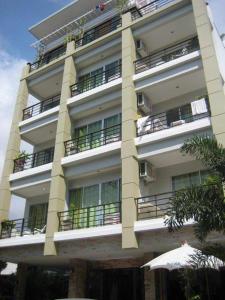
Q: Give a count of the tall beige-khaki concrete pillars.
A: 4